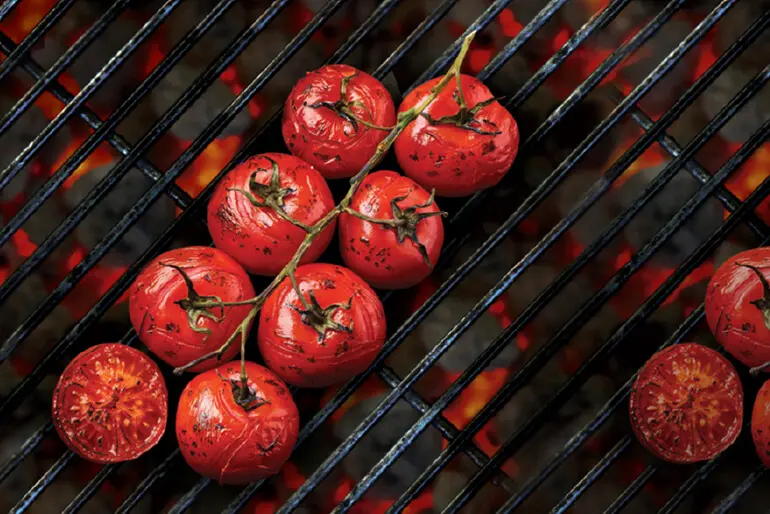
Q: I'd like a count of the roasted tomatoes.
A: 11